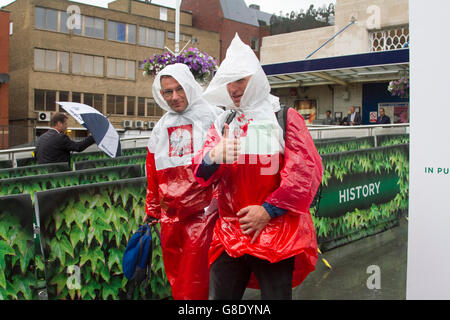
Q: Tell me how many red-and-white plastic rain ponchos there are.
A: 2